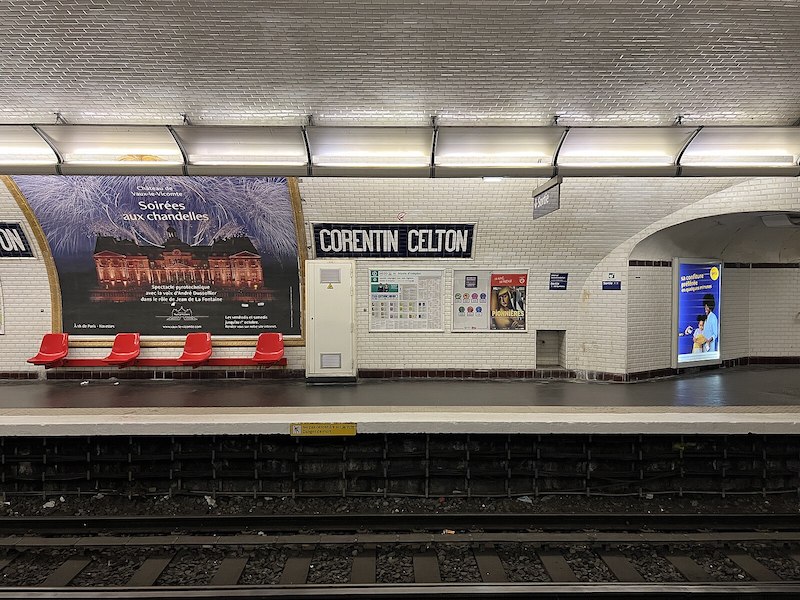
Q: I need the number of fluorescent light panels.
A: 7